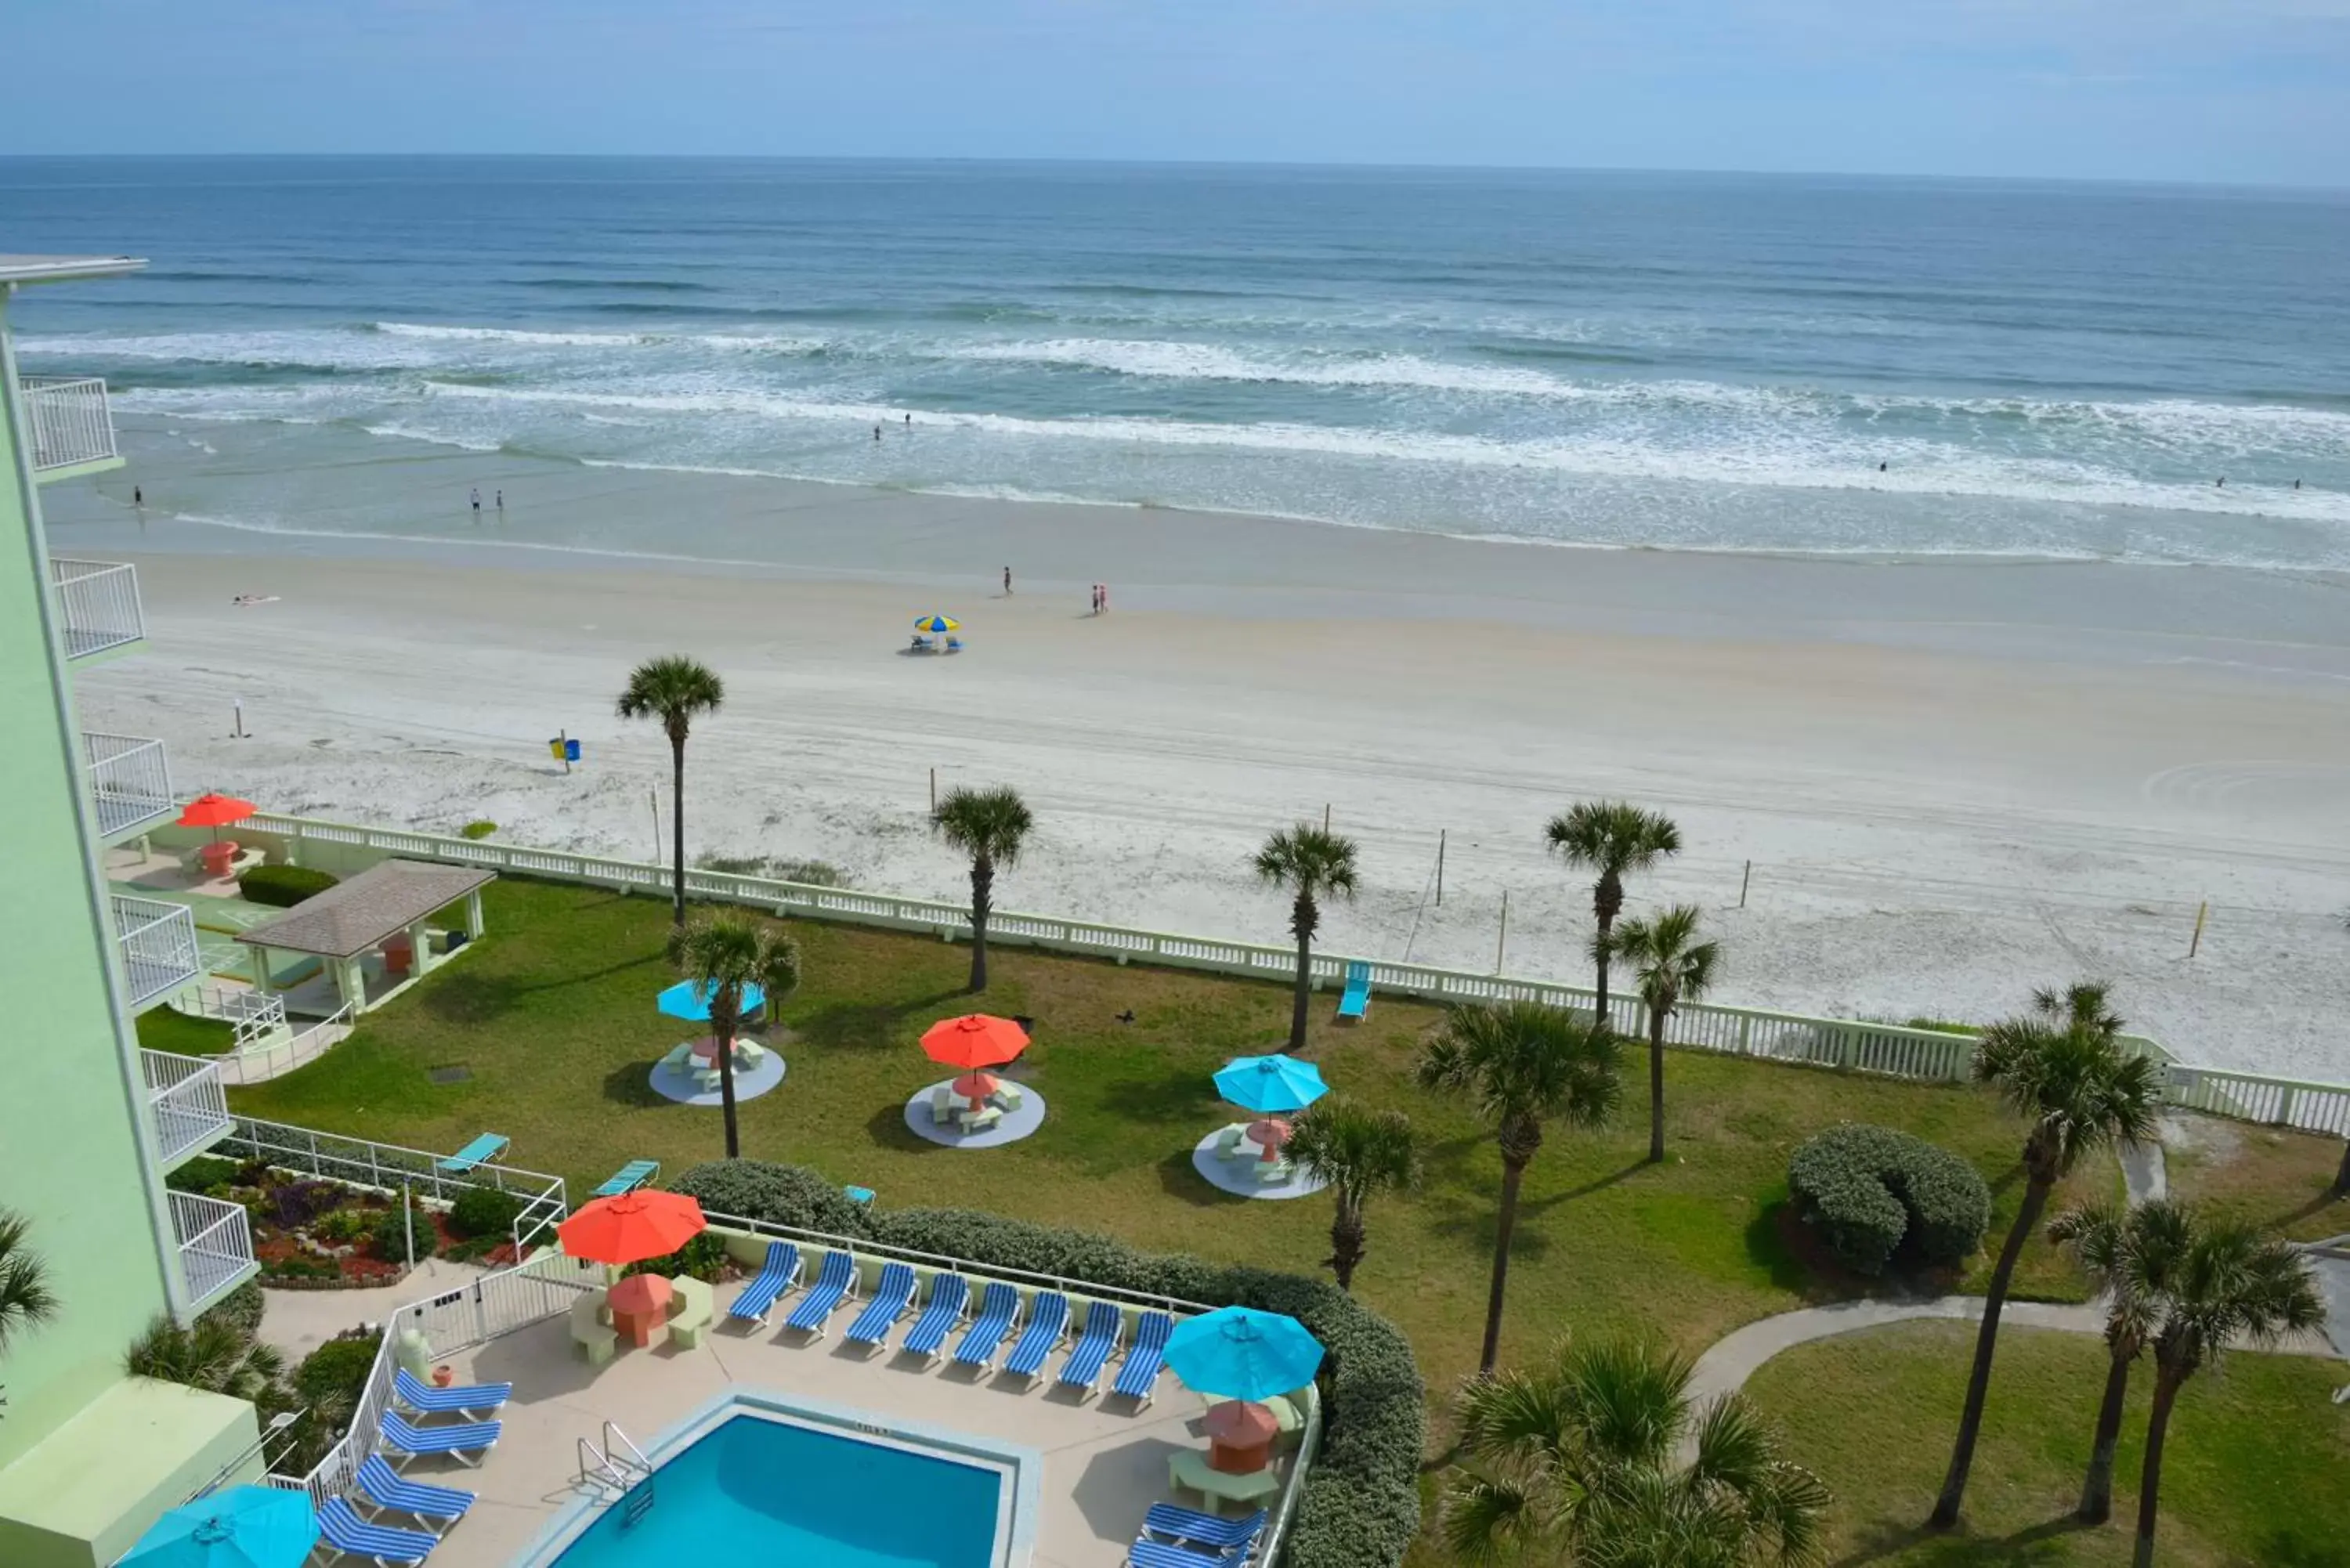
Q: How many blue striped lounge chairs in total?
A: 14